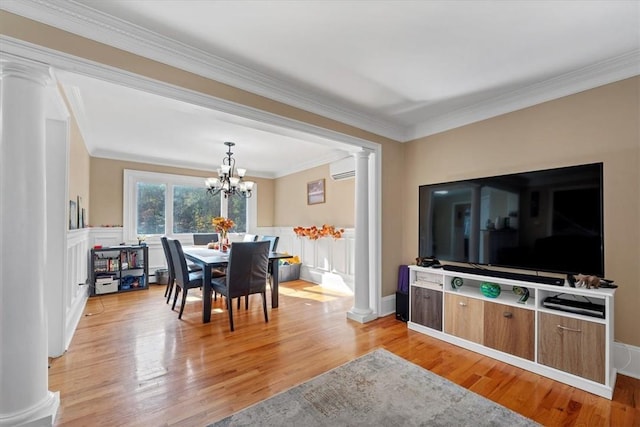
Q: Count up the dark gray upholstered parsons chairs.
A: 6